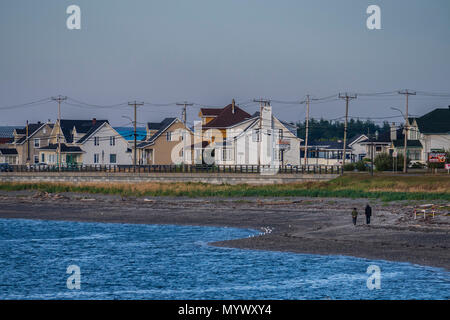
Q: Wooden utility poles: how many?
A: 7